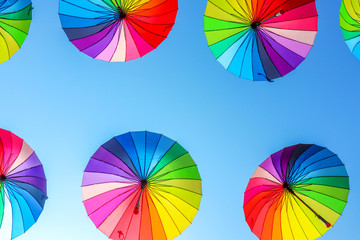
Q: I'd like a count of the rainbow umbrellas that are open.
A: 7